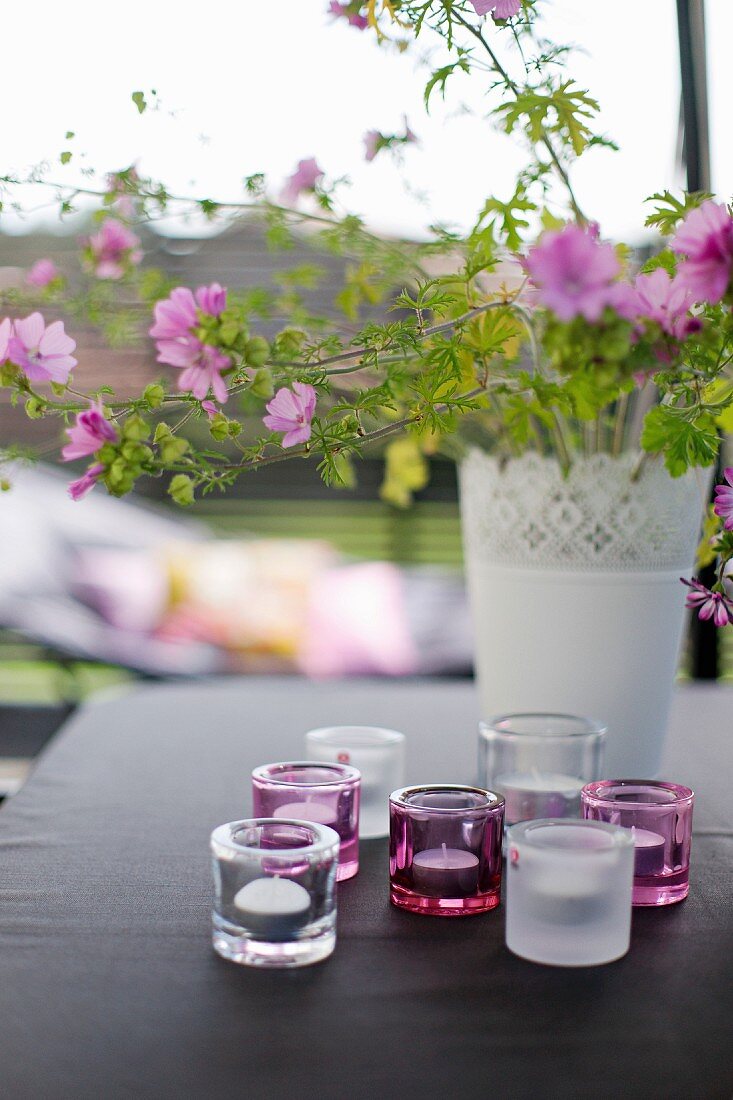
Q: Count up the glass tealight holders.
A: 7